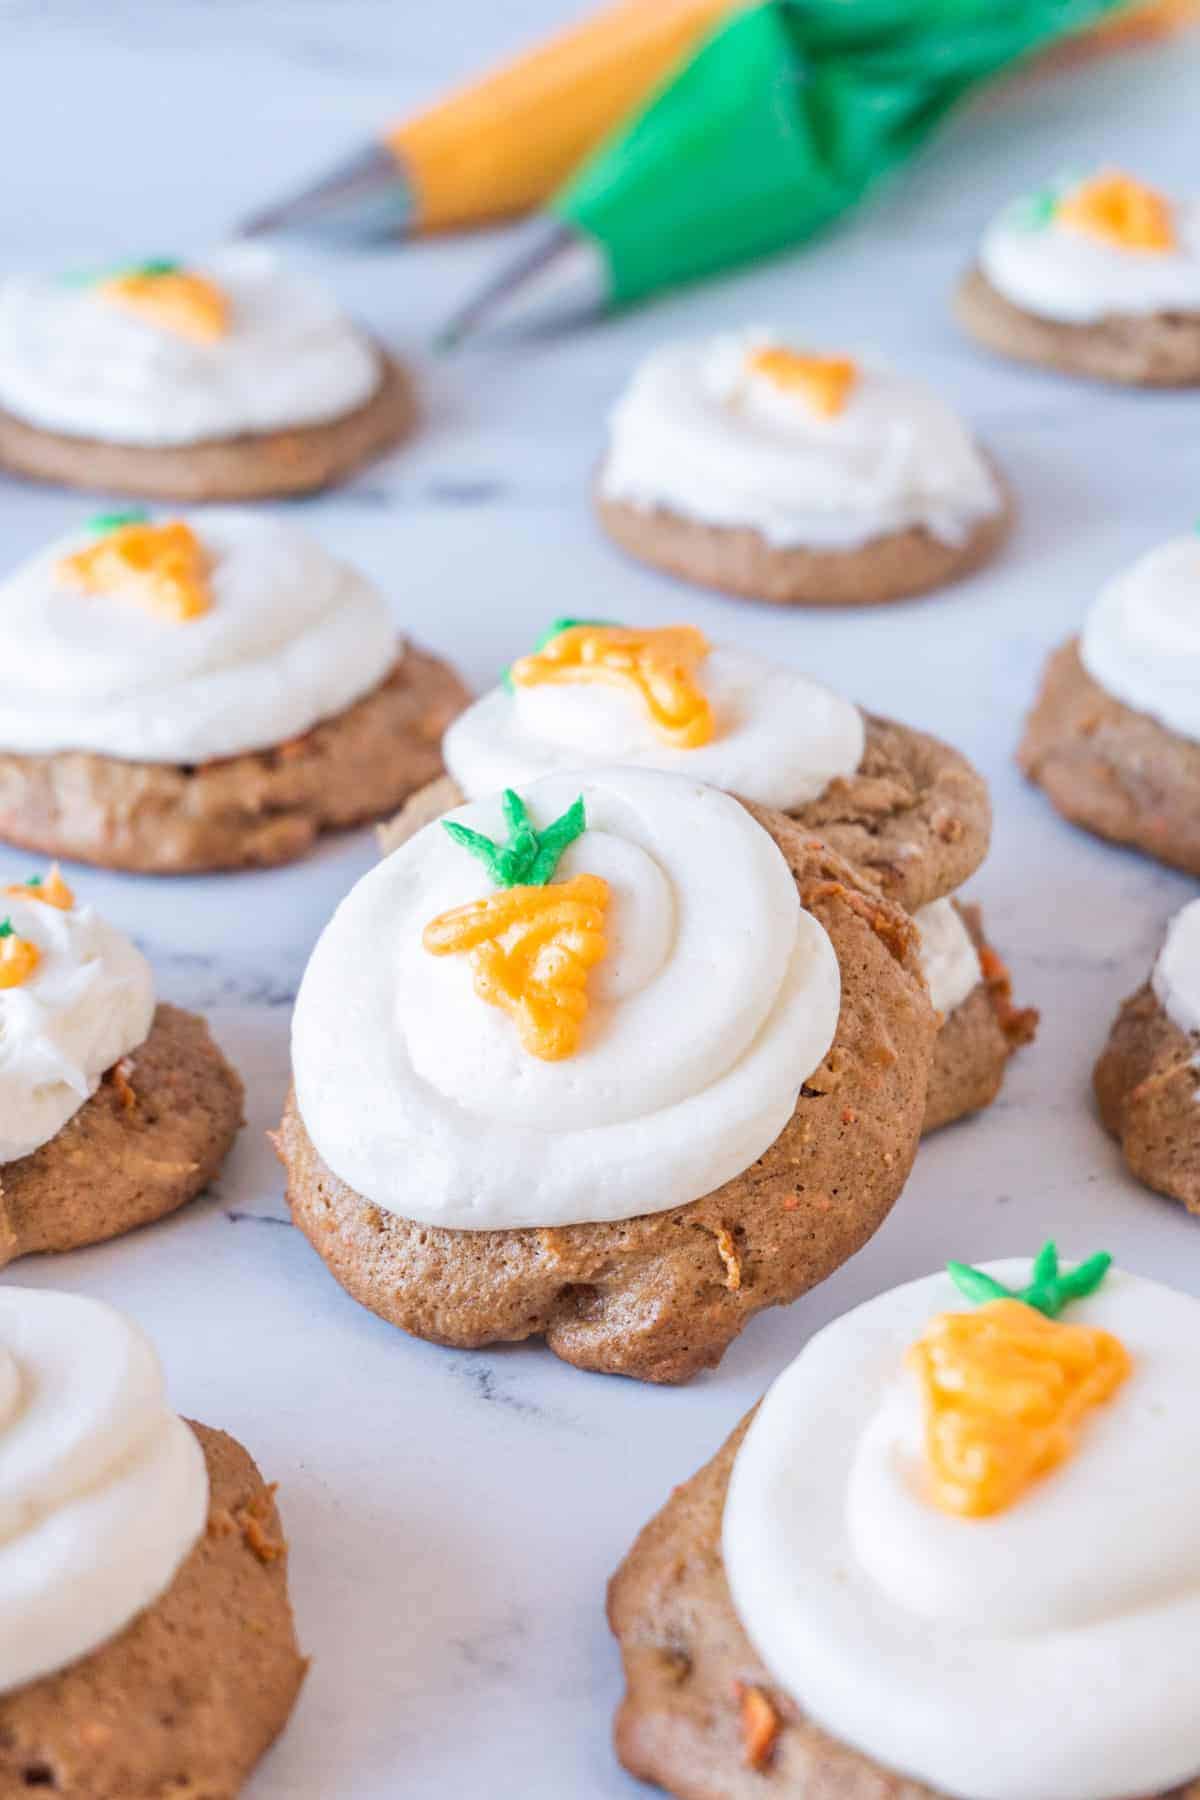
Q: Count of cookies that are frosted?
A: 12